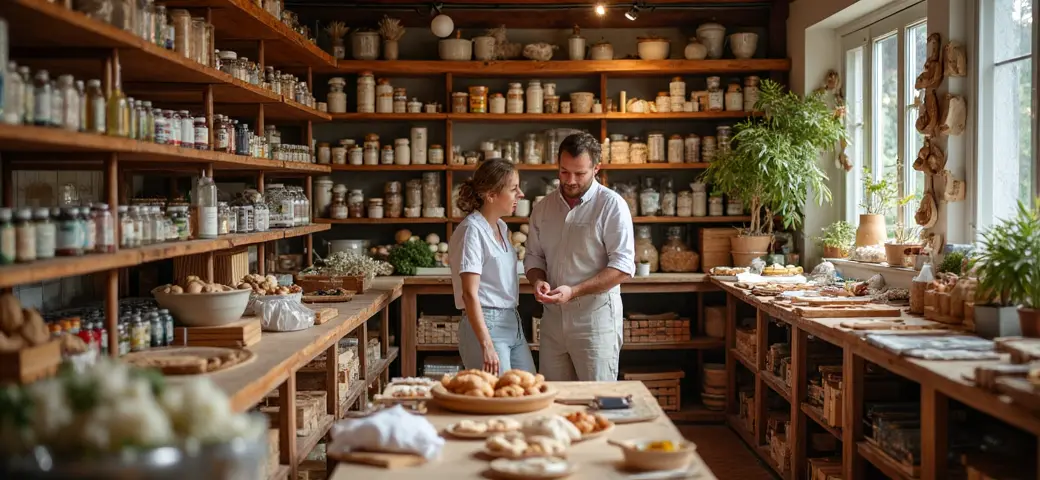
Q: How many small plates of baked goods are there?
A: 4